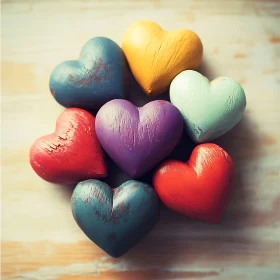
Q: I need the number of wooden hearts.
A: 7